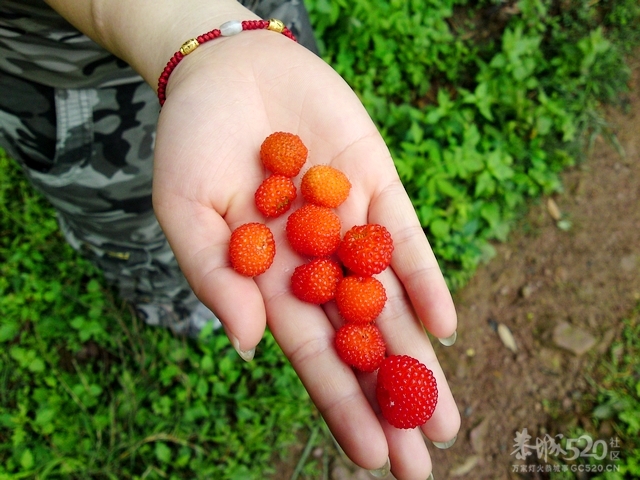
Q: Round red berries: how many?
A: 10